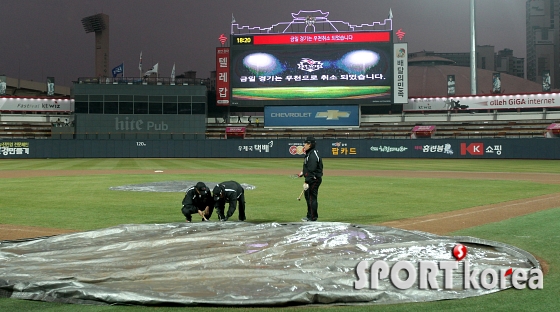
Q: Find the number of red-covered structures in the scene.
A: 3